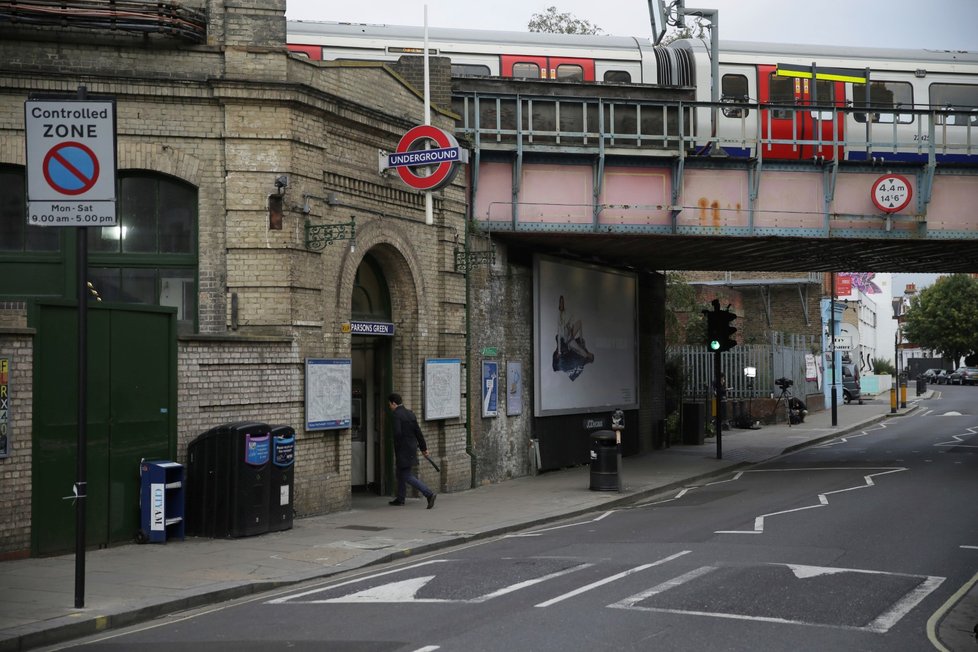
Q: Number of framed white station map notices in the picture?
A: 2